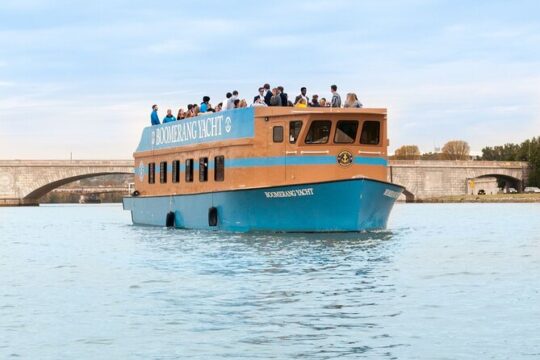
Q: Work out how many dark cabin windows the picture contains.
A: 11